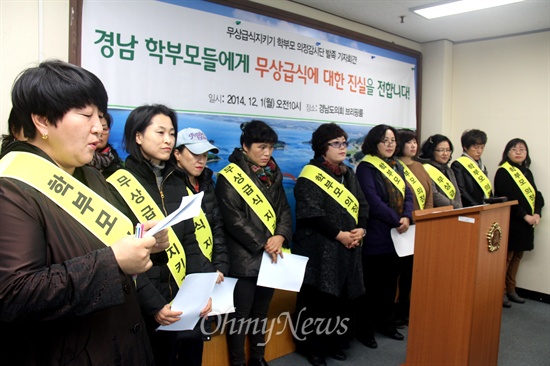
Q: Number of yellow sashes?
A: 10